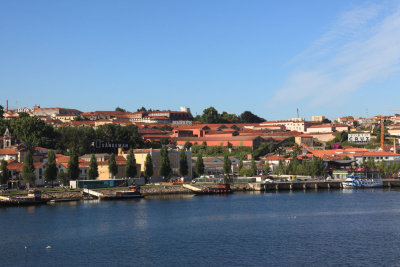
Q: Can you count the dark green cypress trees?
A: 12